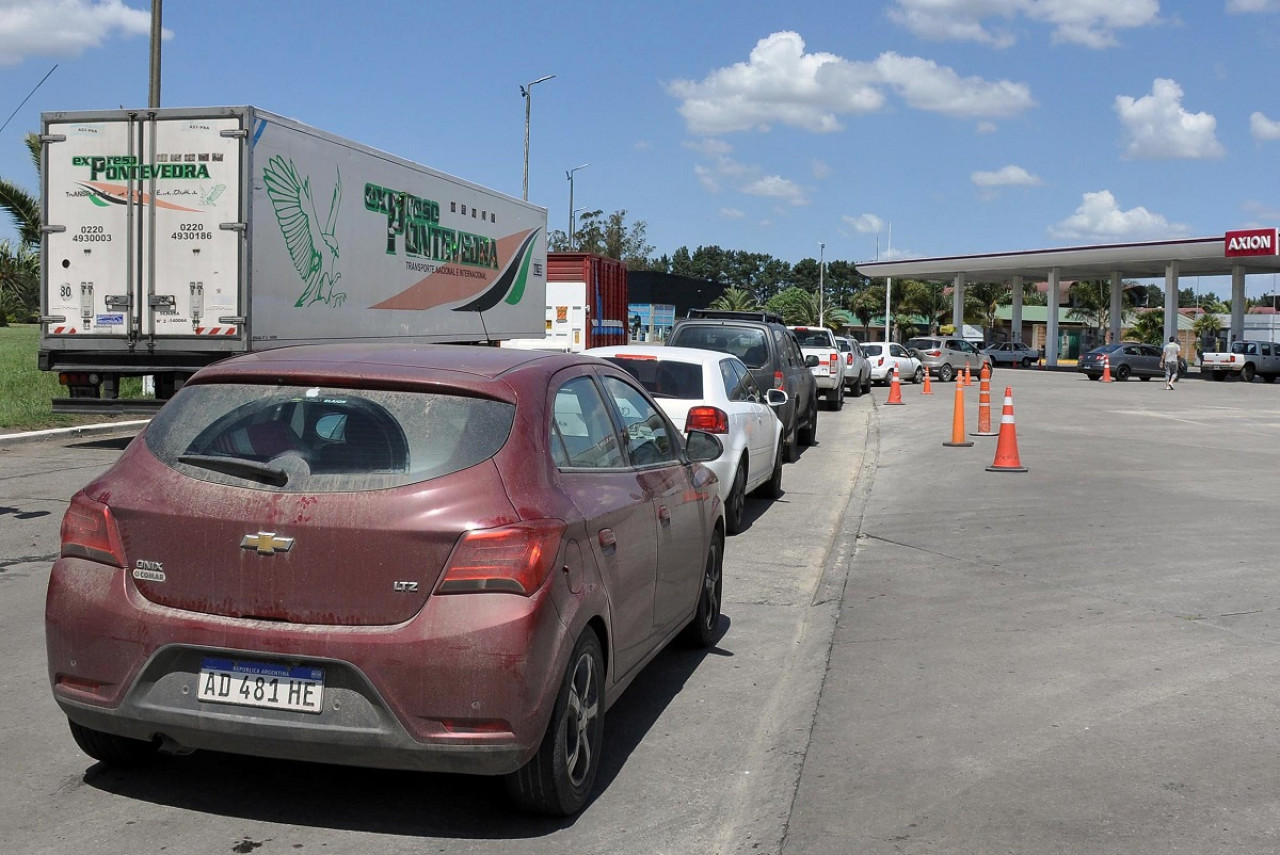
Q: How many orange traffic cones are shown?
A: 7